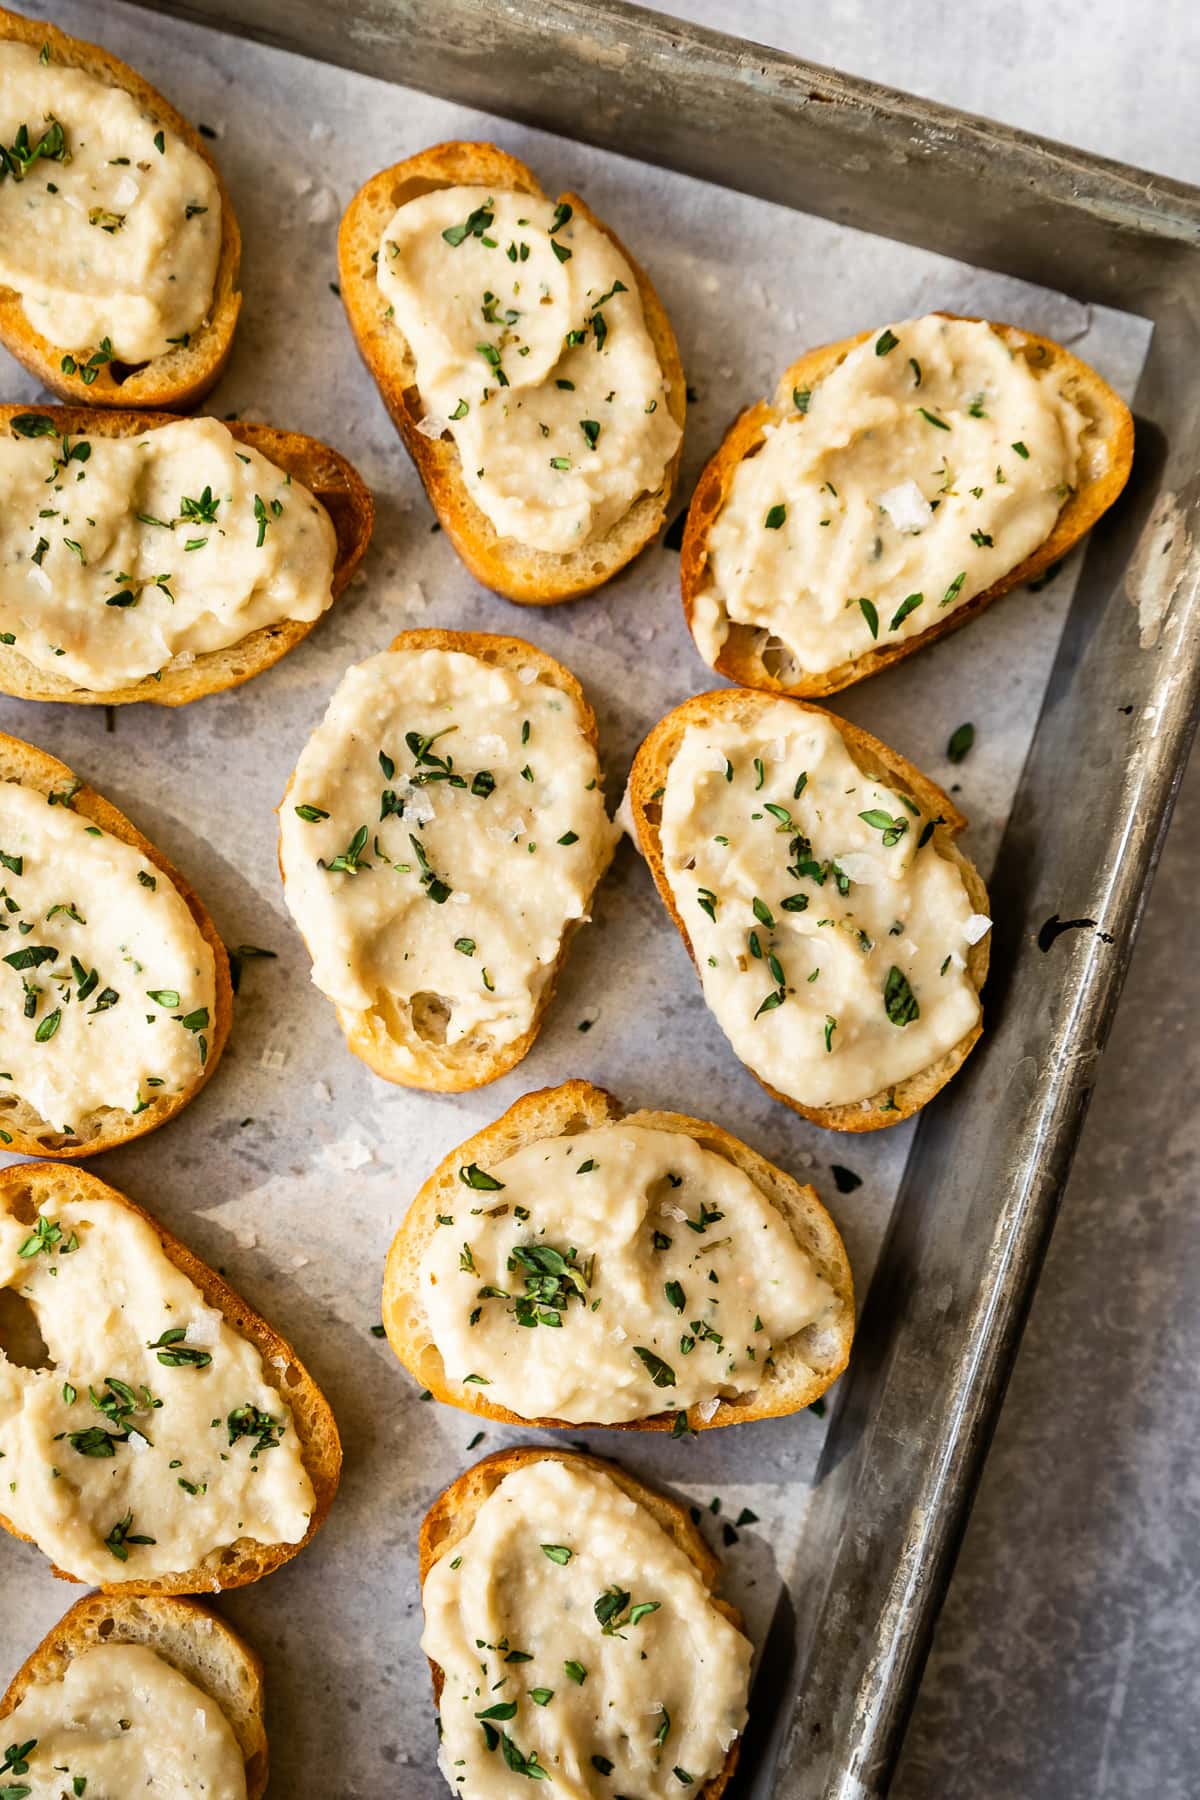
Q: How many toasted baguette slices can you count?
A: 11